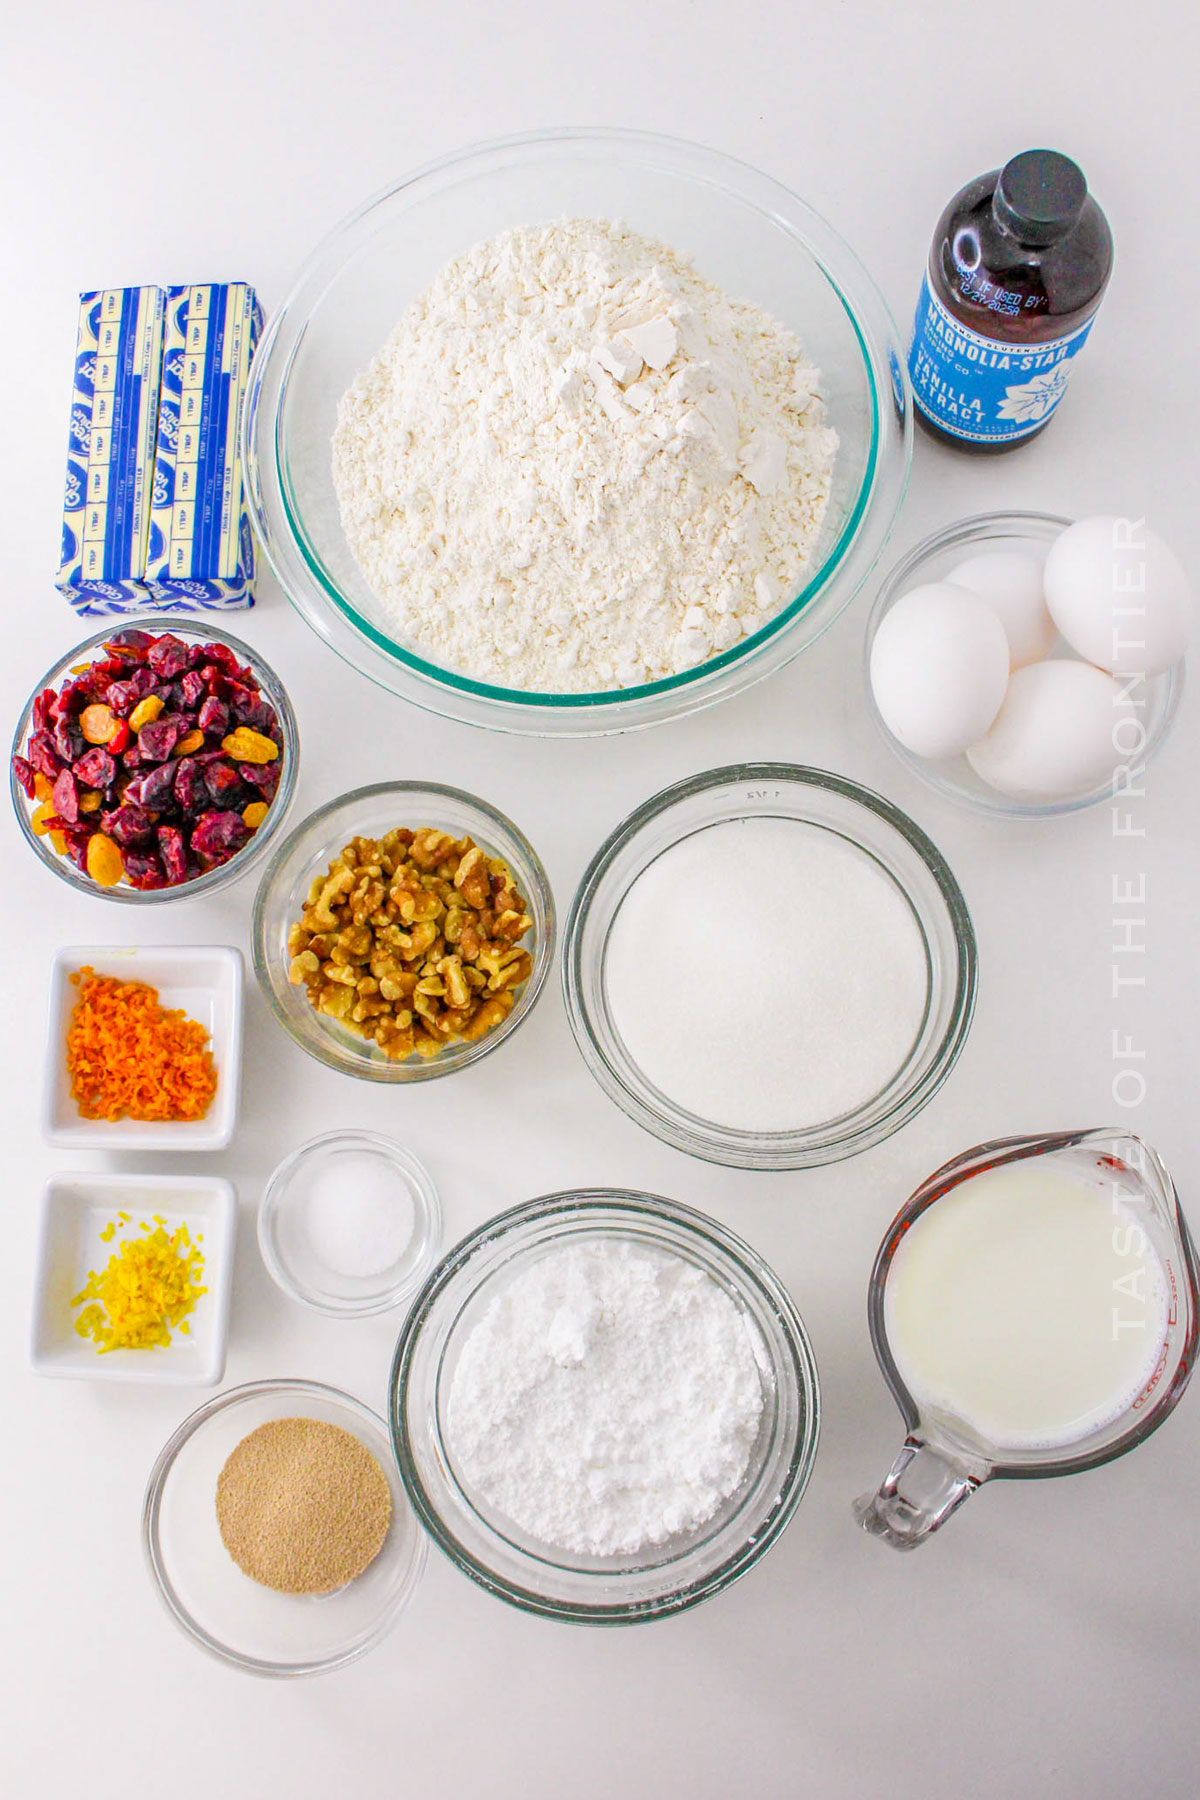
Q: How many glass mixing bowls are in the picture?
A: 8